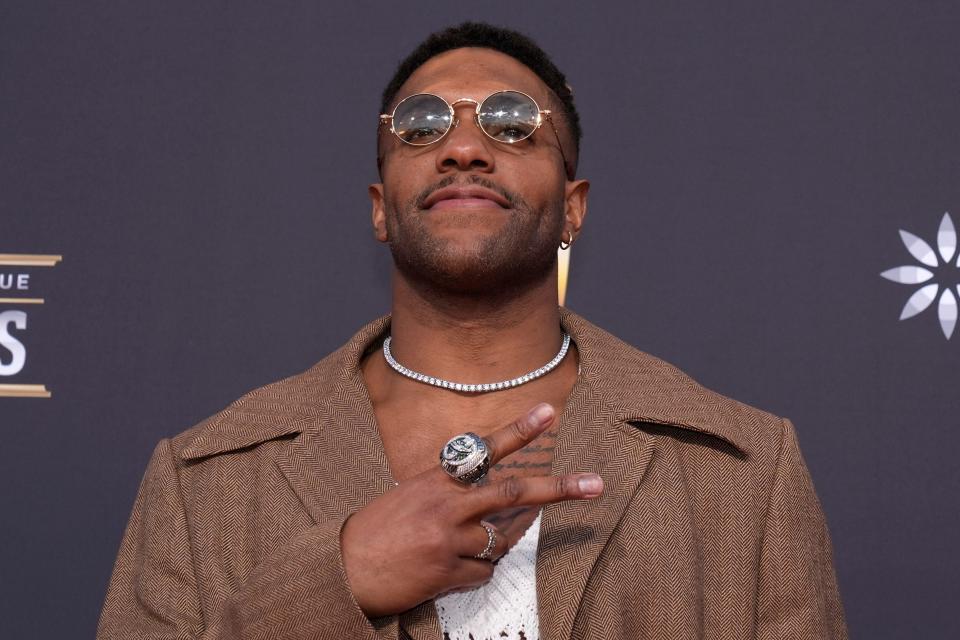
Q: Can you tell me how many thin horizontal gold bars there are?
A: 3